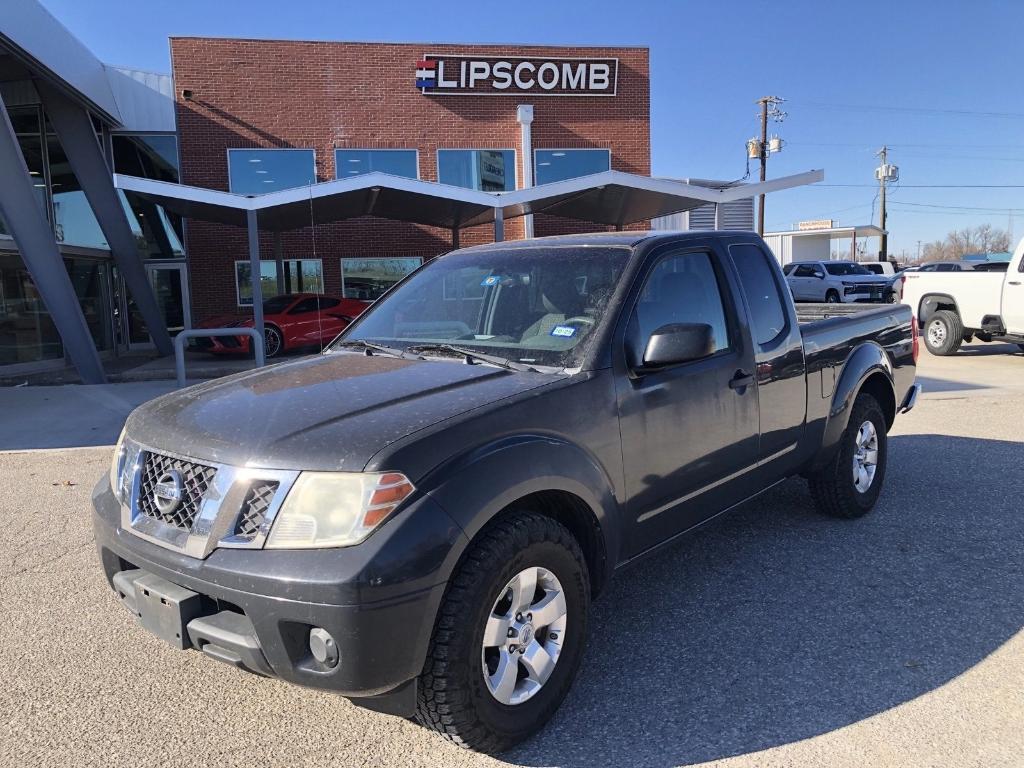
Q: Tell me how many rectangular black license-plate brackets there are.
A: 1